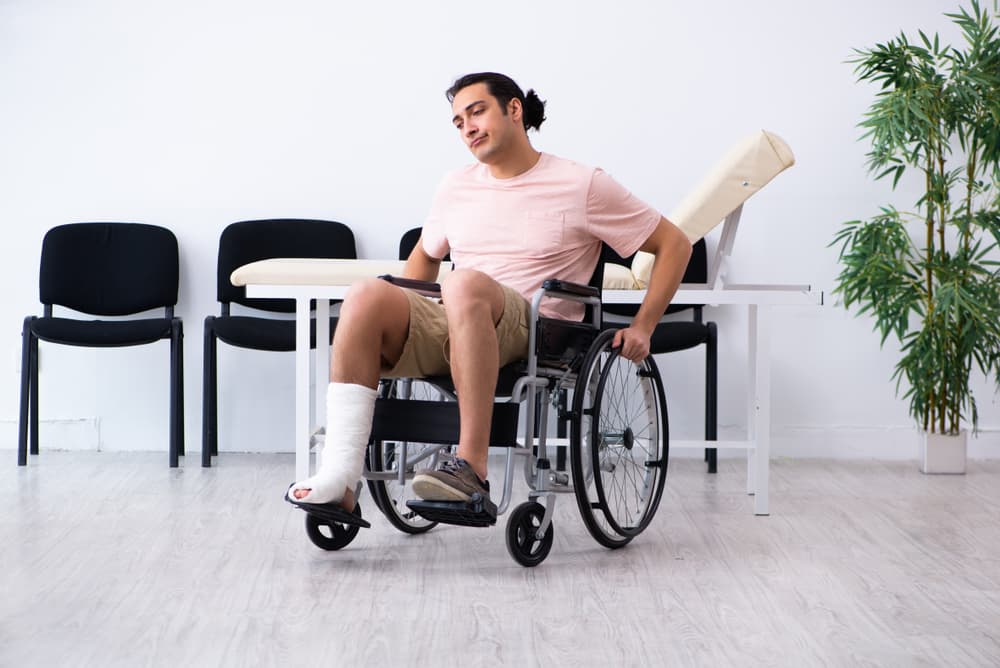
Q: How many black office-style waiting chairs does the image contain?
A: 4